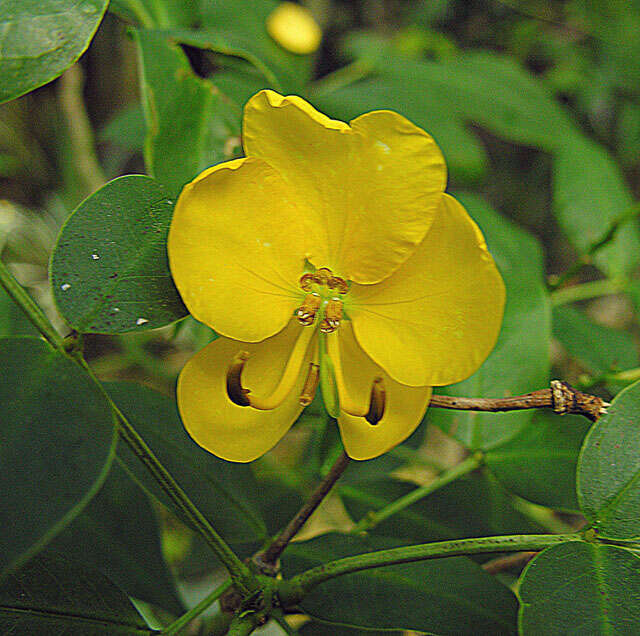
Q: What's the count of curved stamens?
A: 2